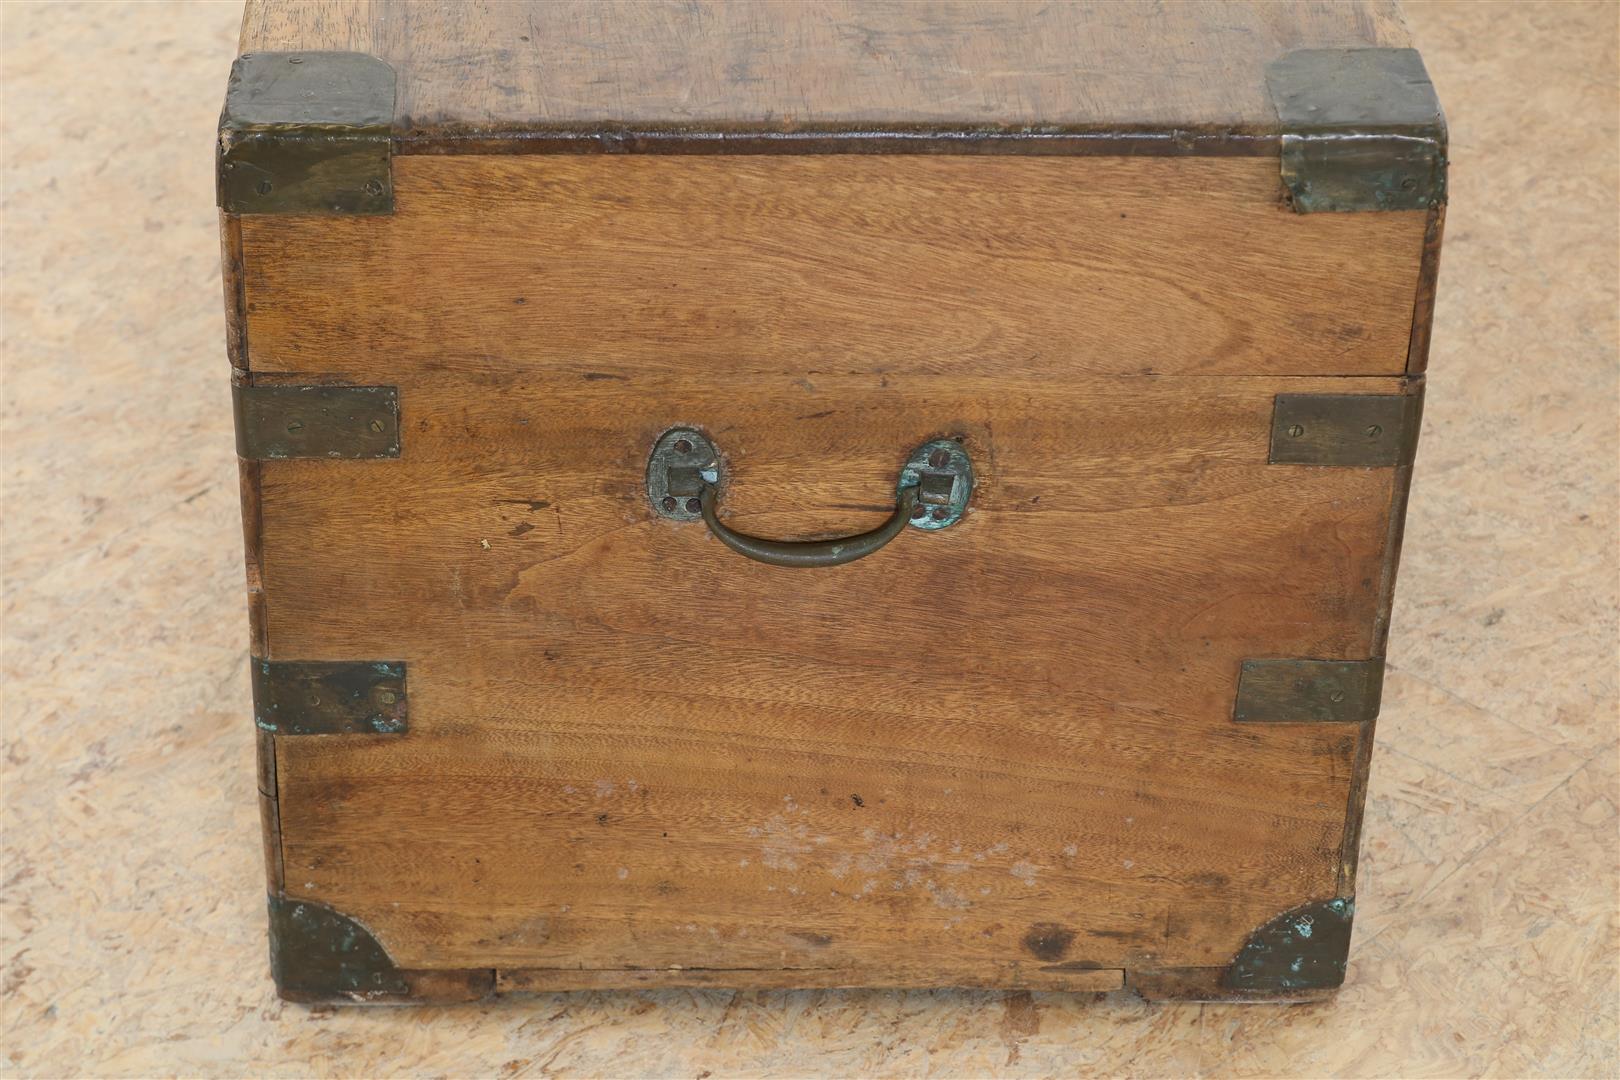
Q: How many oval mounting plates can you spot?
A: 2